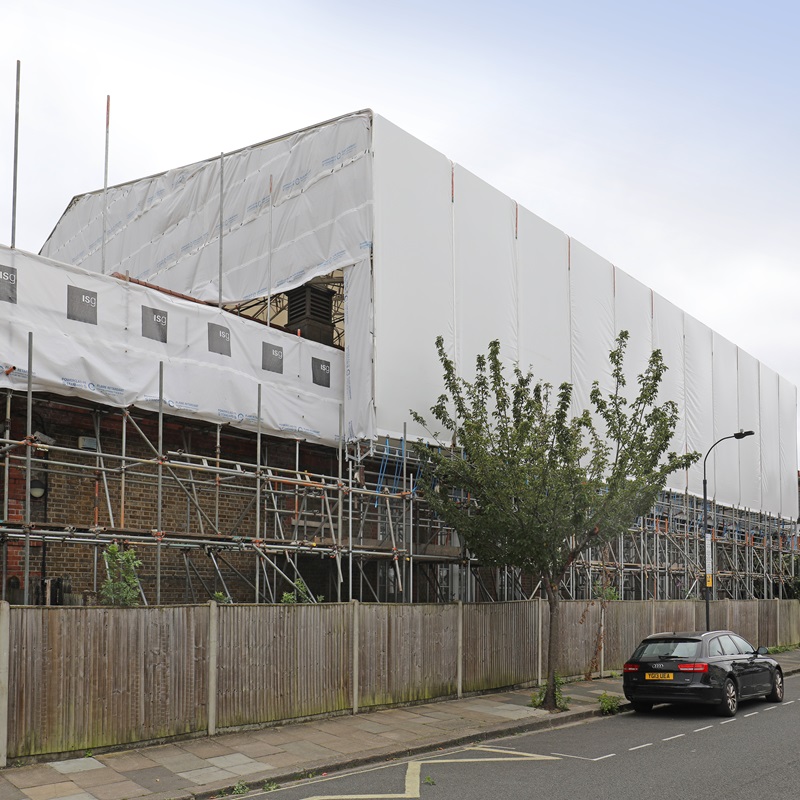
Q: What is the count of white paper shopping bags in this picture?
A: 0